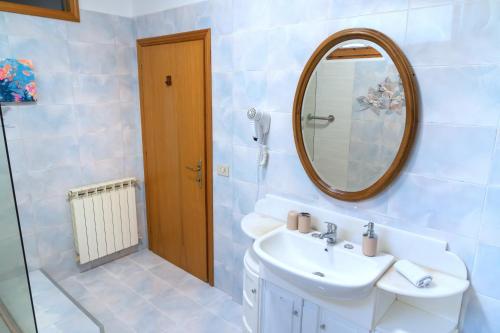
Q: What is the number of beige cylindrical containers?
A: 3